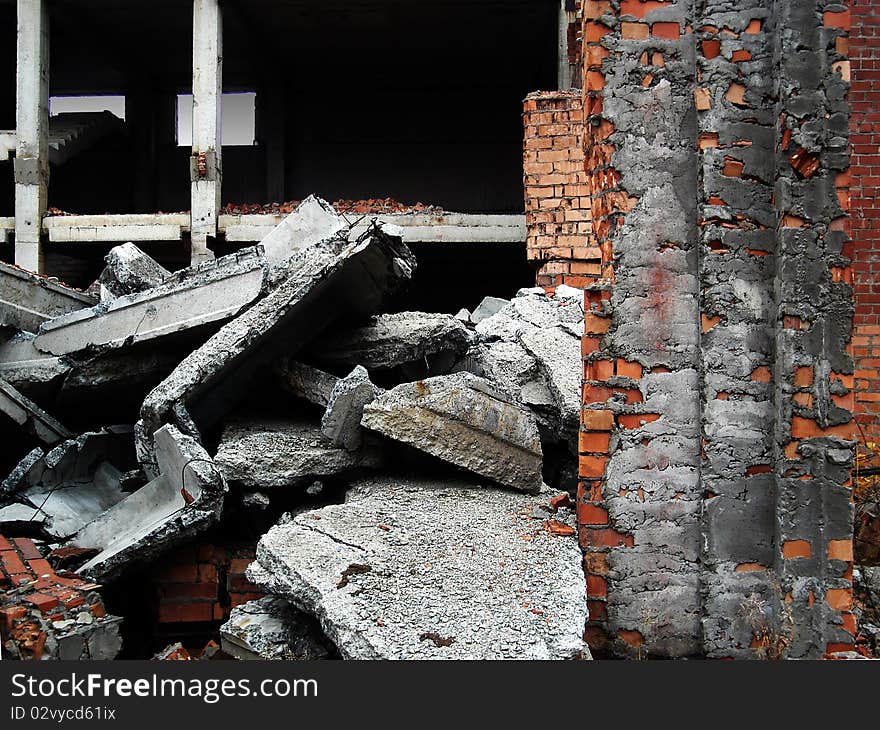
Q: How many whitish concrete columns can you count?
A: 2